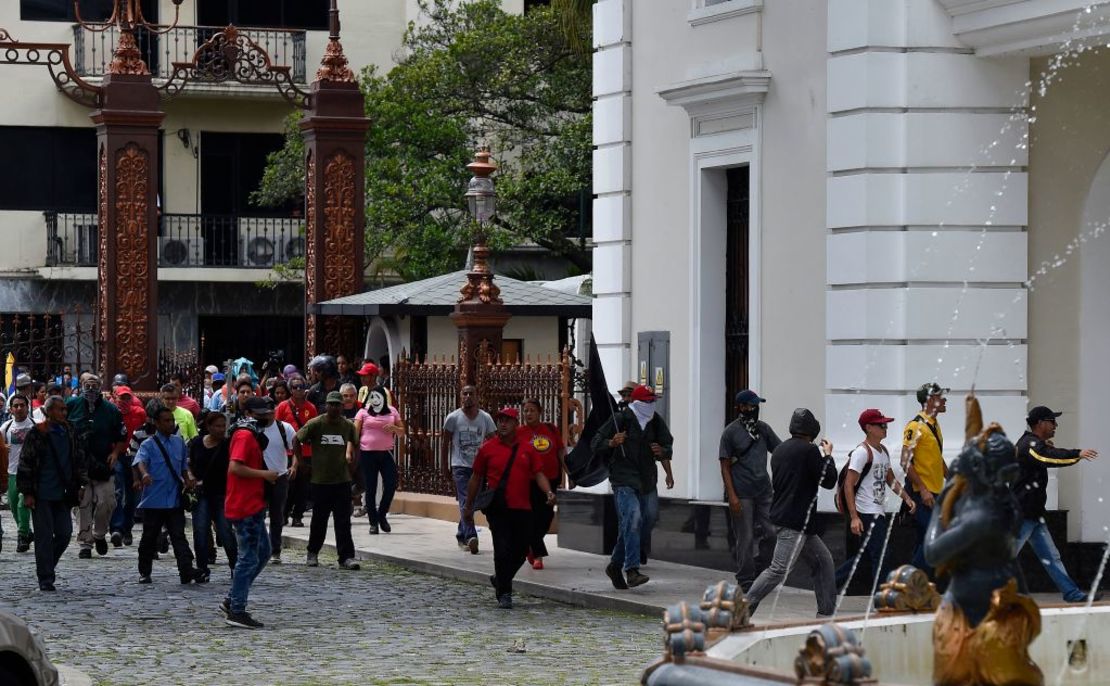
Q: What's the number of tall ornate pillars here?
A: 2